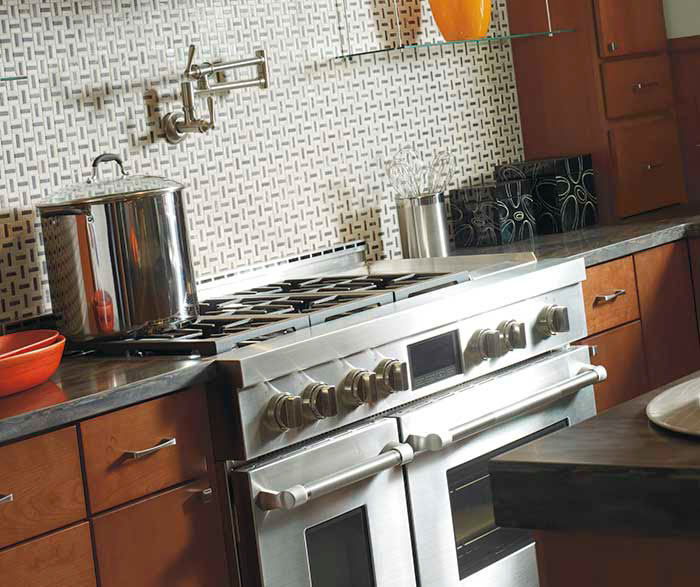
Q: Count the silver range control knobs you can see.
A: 7